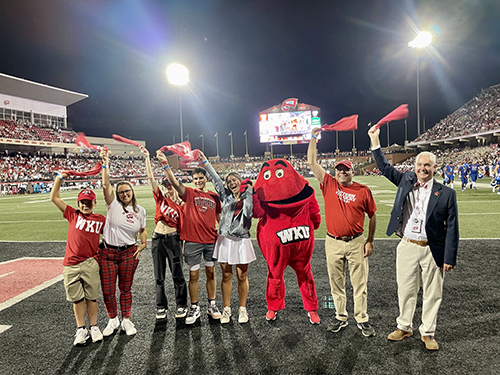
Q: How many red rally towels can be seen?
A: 7